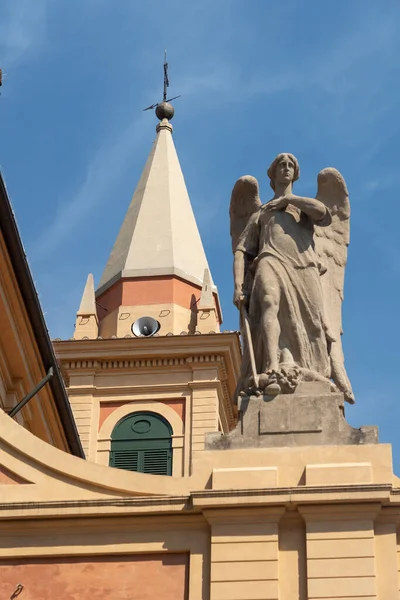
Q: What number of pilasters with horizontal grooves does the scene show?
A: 4